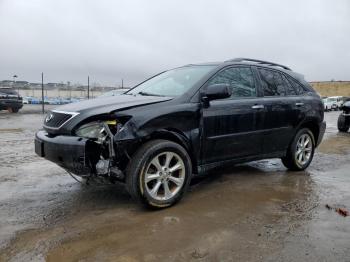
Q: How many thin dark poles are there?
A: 3